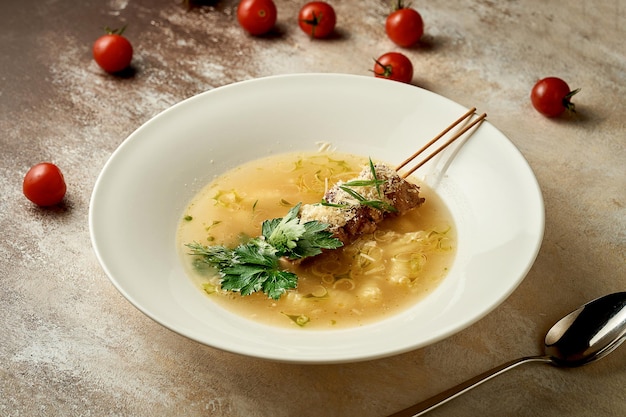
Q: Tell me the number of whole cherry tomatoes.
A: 7